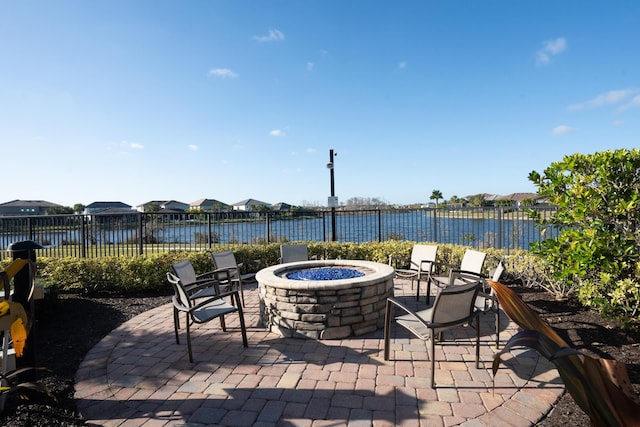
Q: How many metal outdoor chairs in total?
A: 8